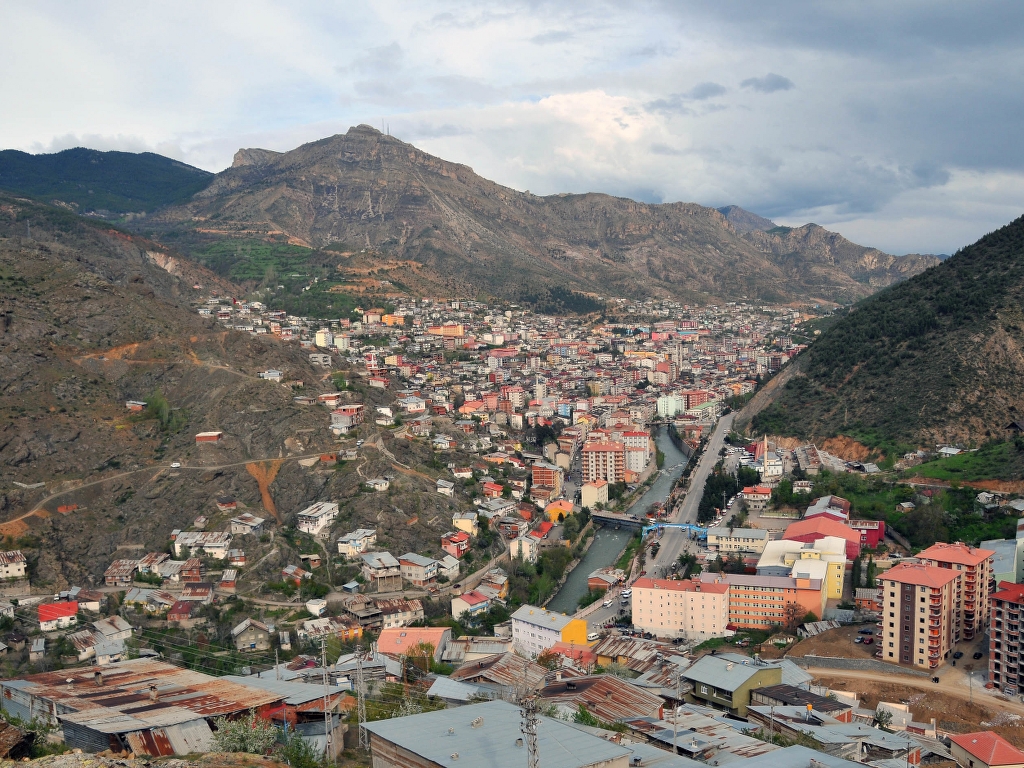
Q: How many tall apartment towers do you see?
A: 3